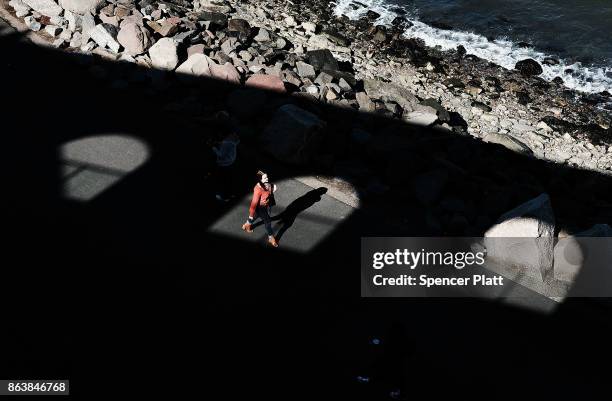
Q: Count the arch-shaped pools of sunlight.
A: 3